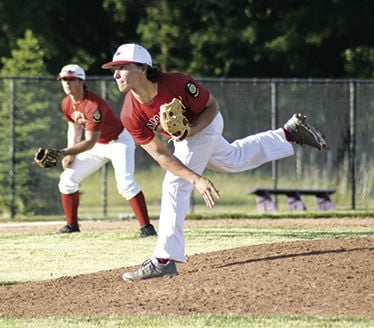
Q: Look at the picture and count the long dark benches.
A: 1